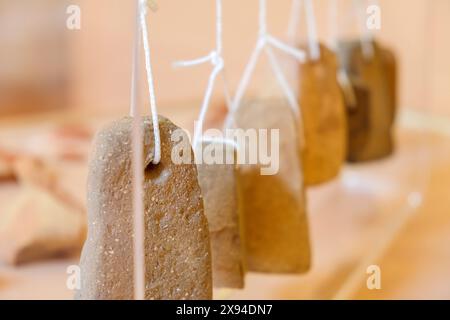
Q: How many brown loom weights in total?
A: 5